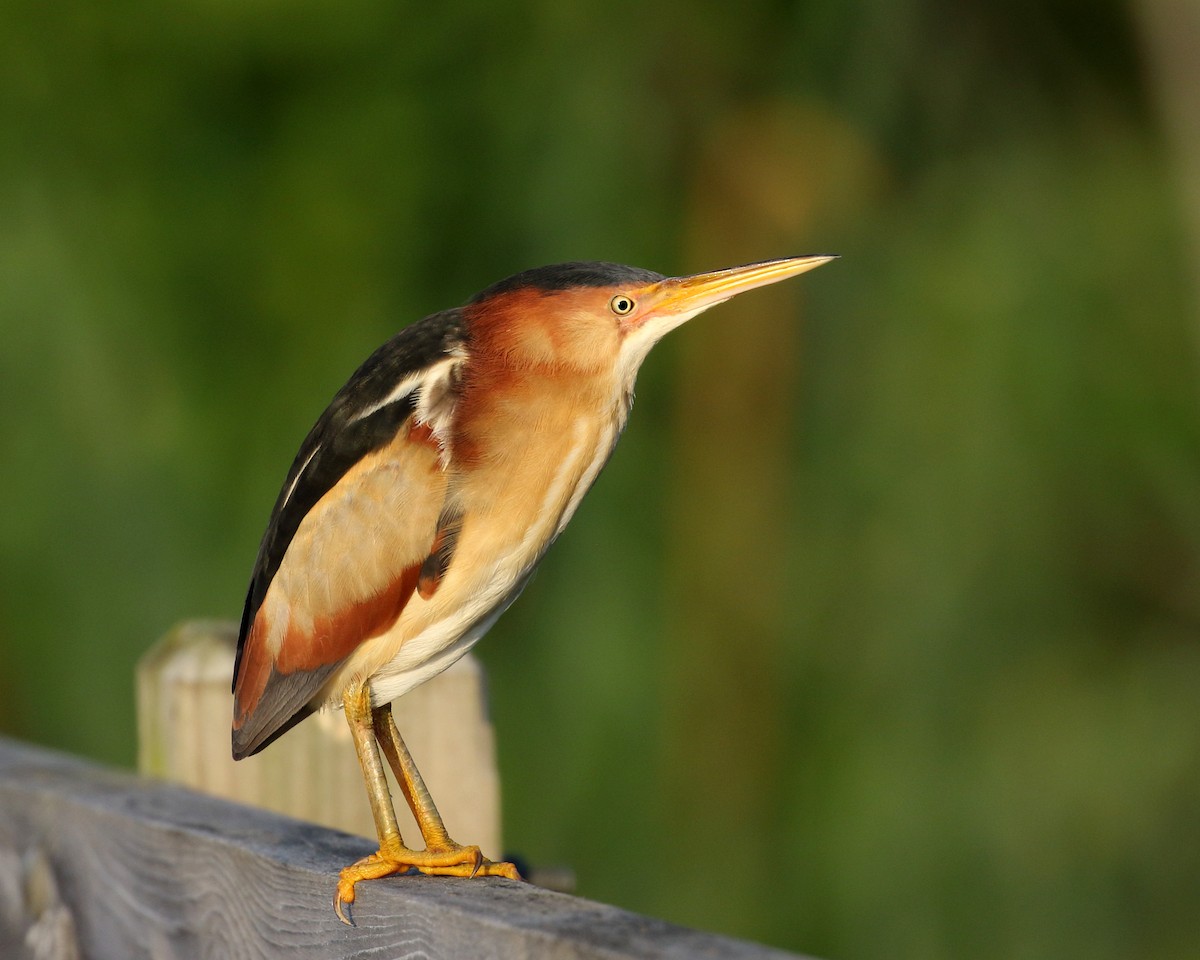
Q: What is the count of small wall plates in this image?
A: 0